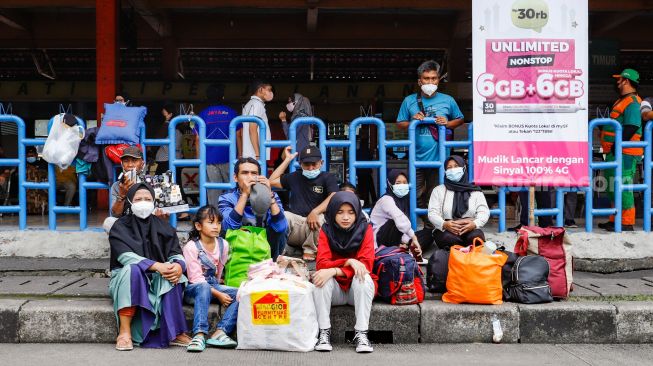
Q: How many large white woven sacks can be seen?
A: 1